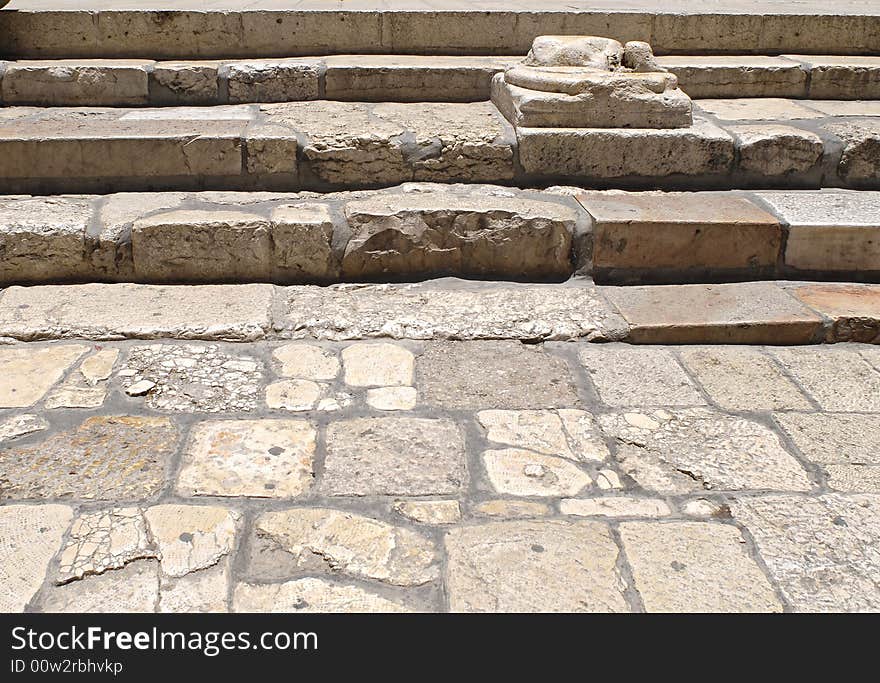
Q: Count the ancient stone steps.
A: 5